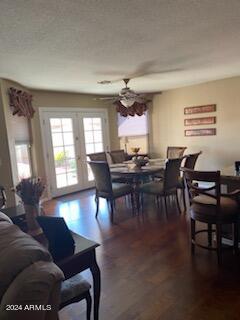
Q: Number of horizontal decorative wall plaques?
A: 3